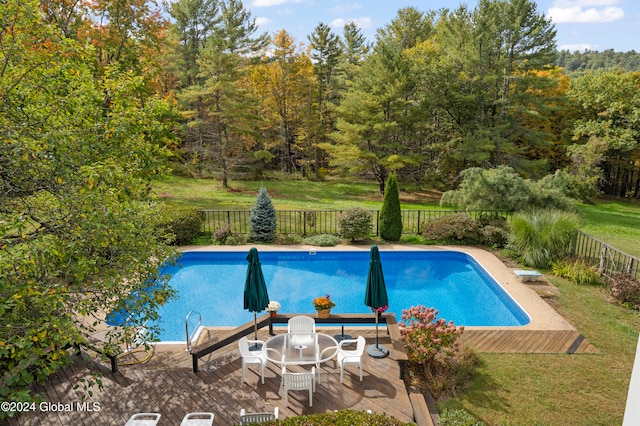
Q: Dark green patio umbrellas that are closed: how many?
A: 2